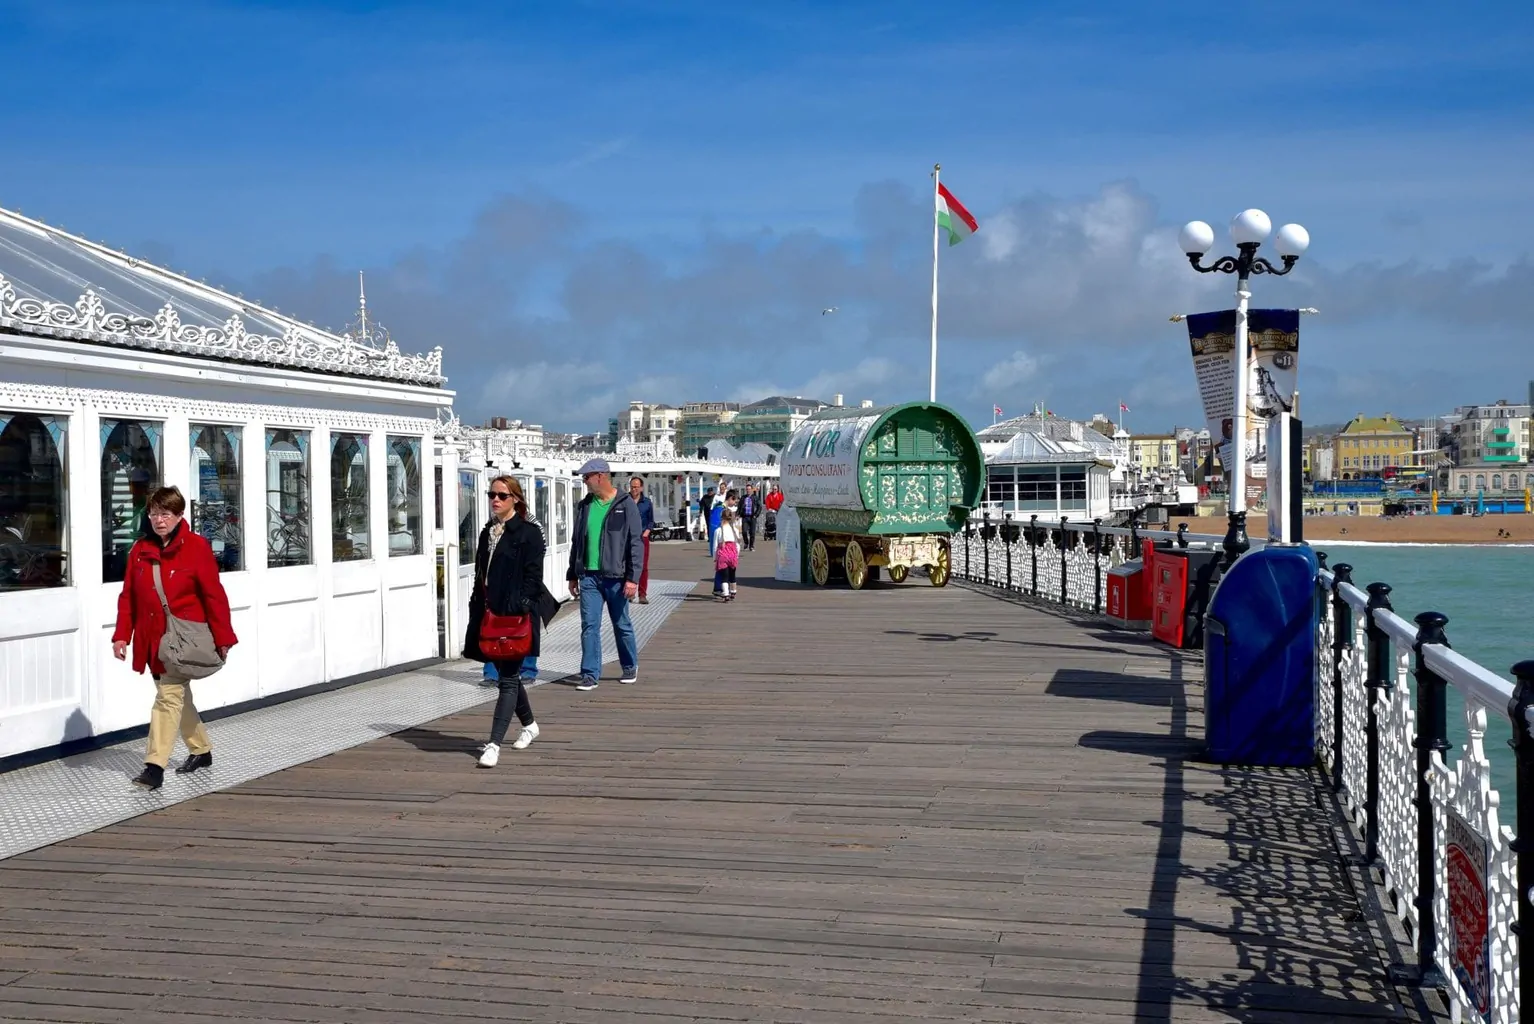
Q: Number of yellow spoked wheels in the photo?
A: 4